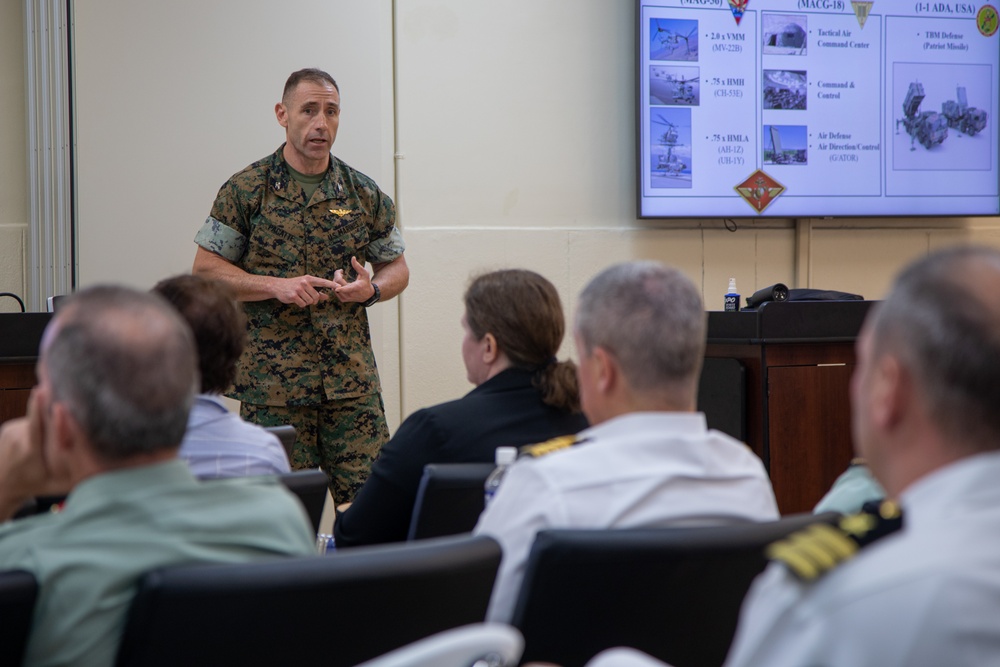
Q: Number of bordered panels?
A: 3